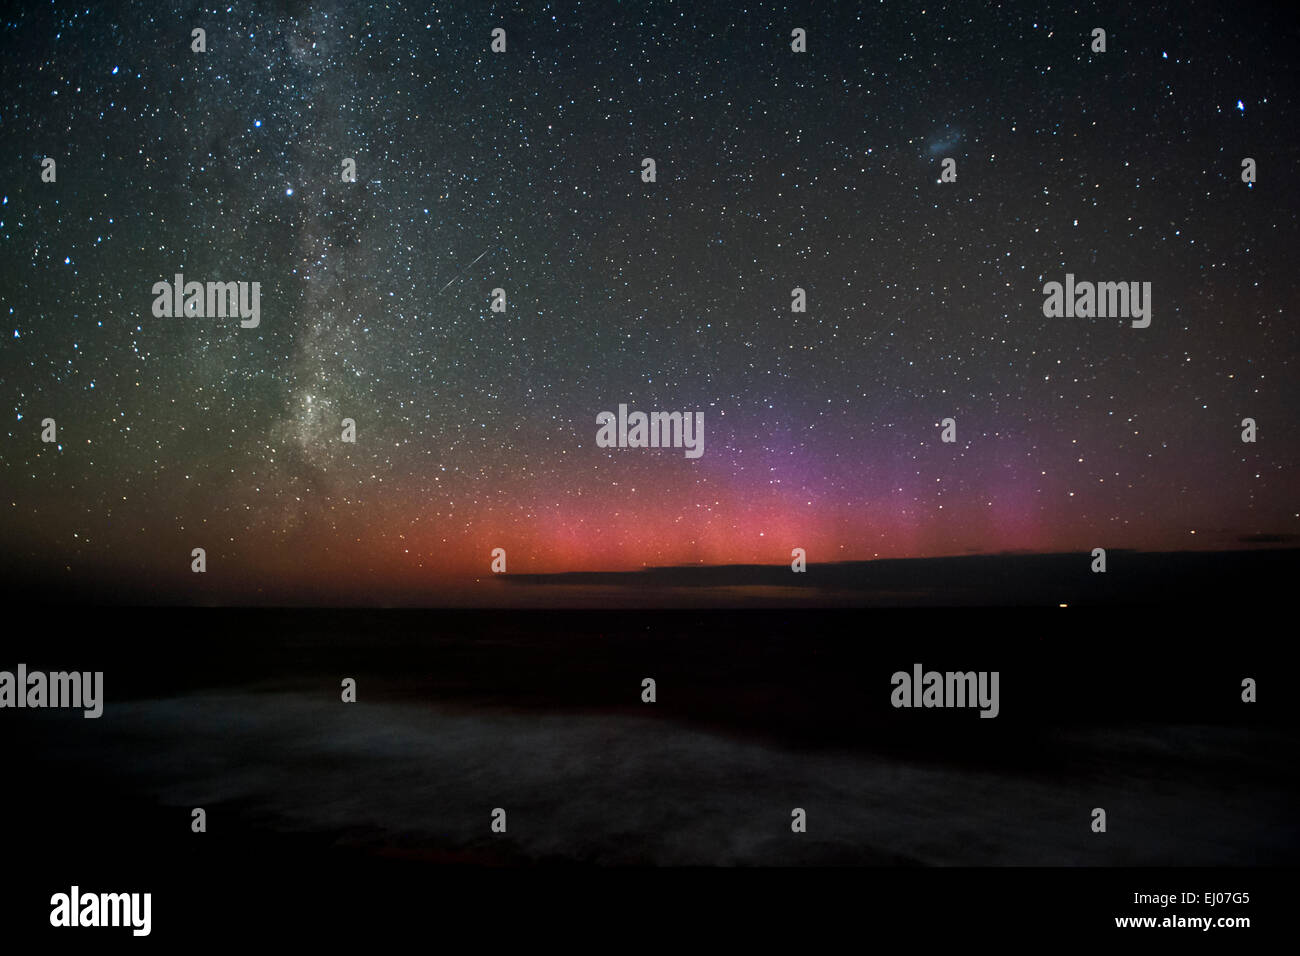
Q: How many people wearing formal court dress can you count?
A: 0